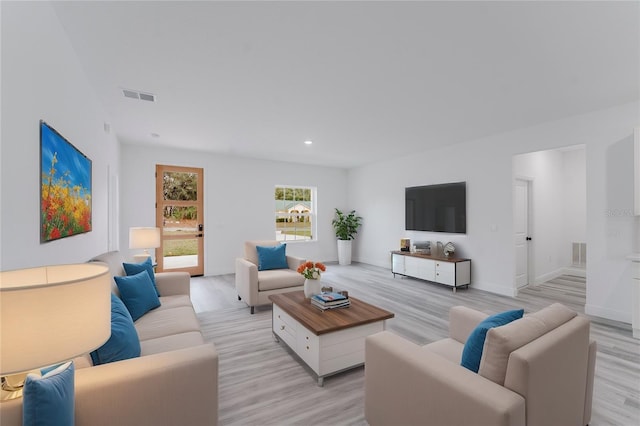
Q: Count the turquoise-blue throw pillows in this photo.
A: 6